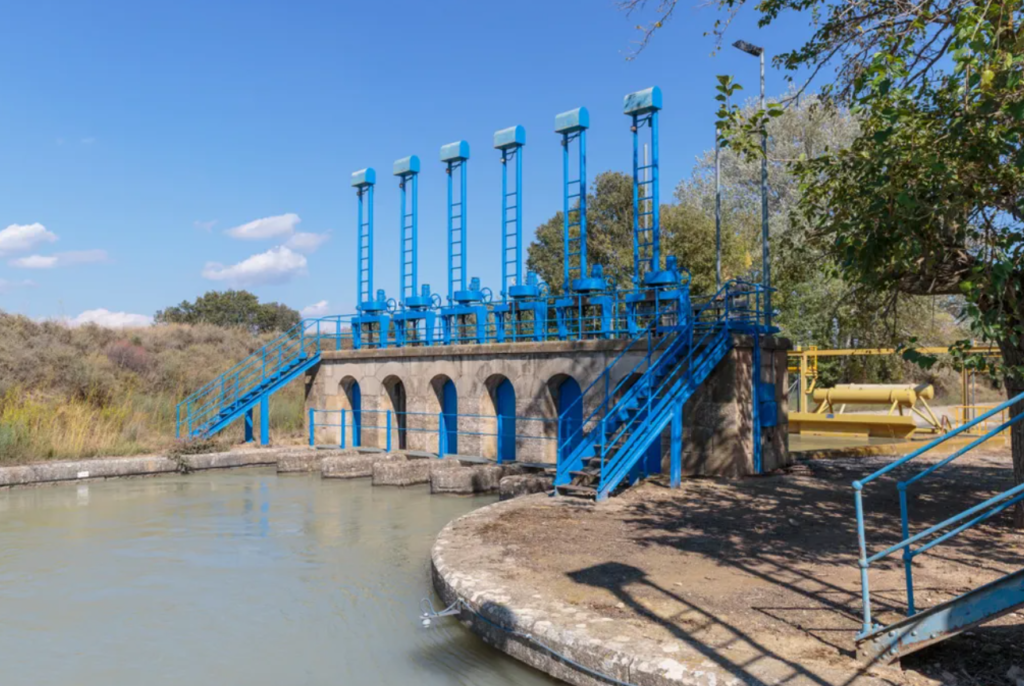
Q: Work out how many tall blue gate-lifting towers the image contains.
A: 6